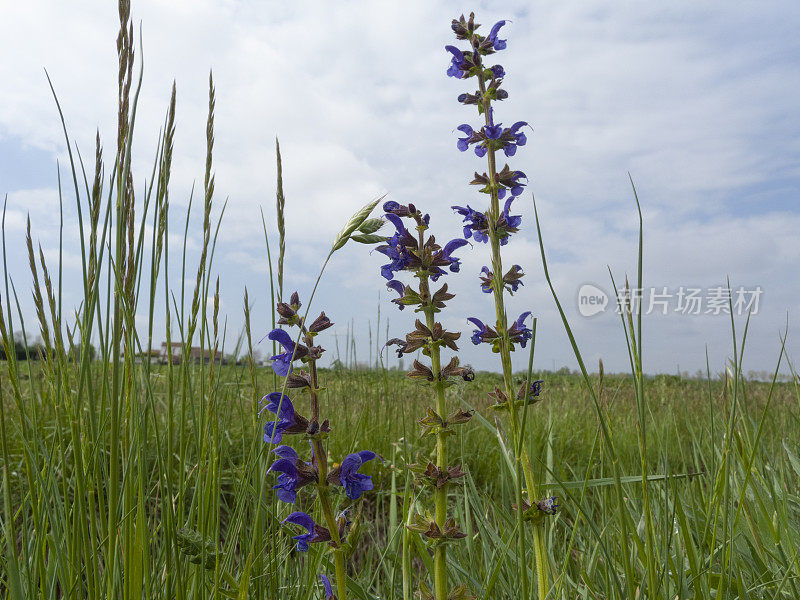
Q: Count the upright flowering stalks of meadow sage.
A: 3